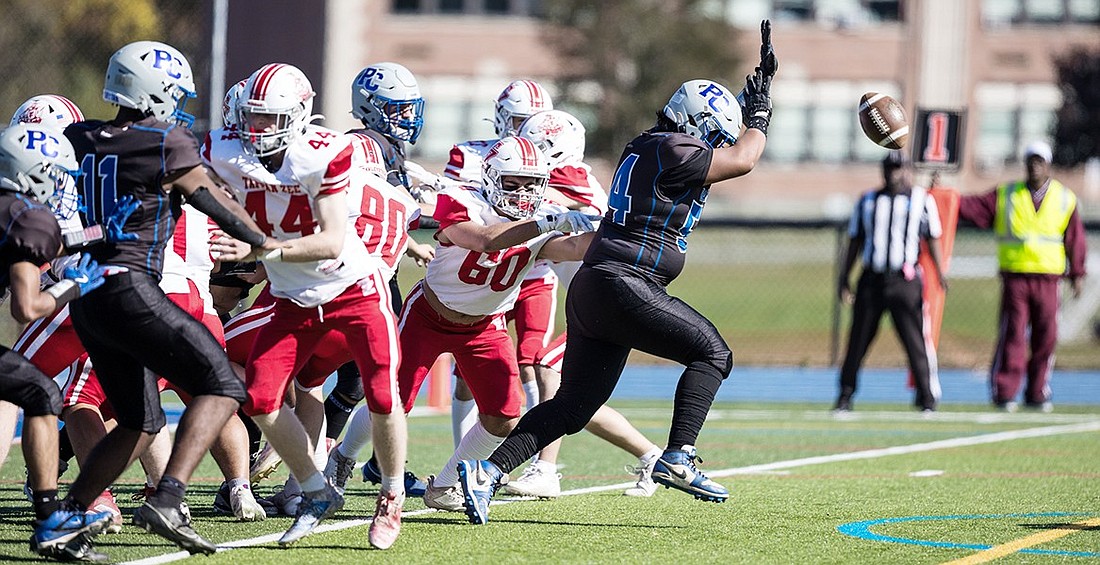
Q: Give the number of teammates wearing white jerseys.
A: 7